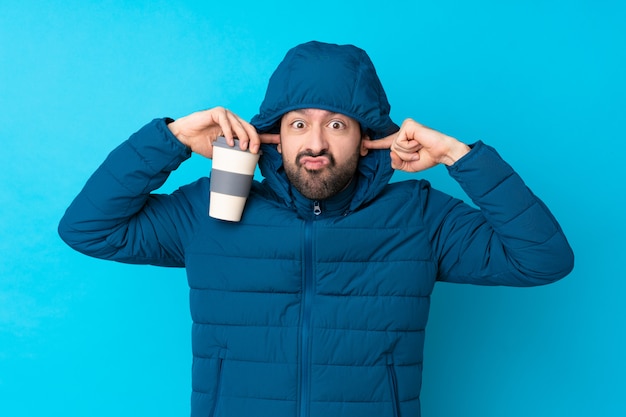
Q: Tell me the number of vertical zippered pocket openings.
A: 2